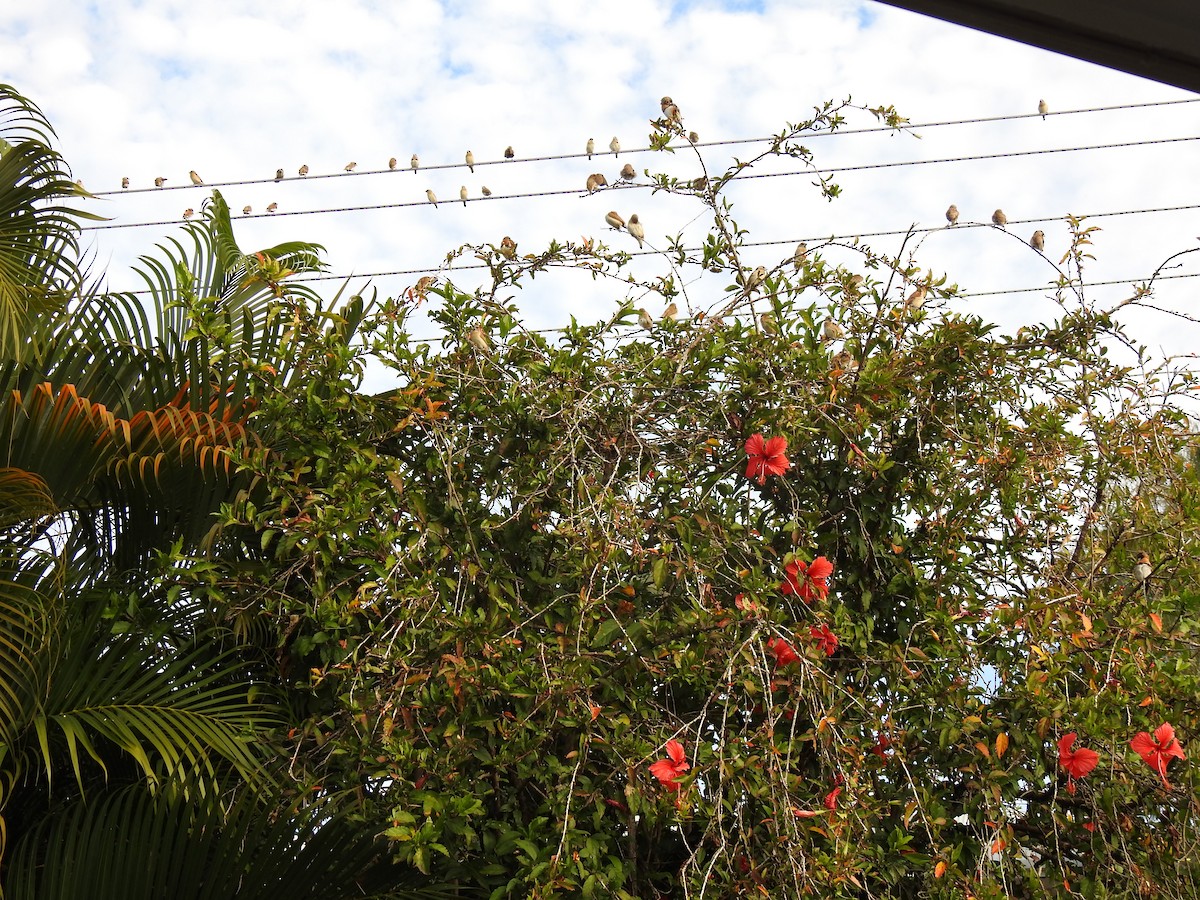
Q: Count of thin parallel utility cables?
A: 4